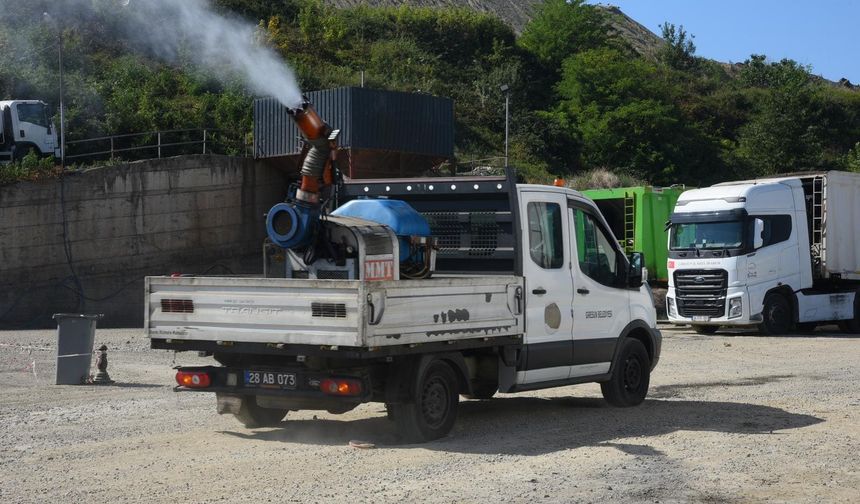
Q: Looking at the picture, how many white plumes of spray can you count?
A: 1